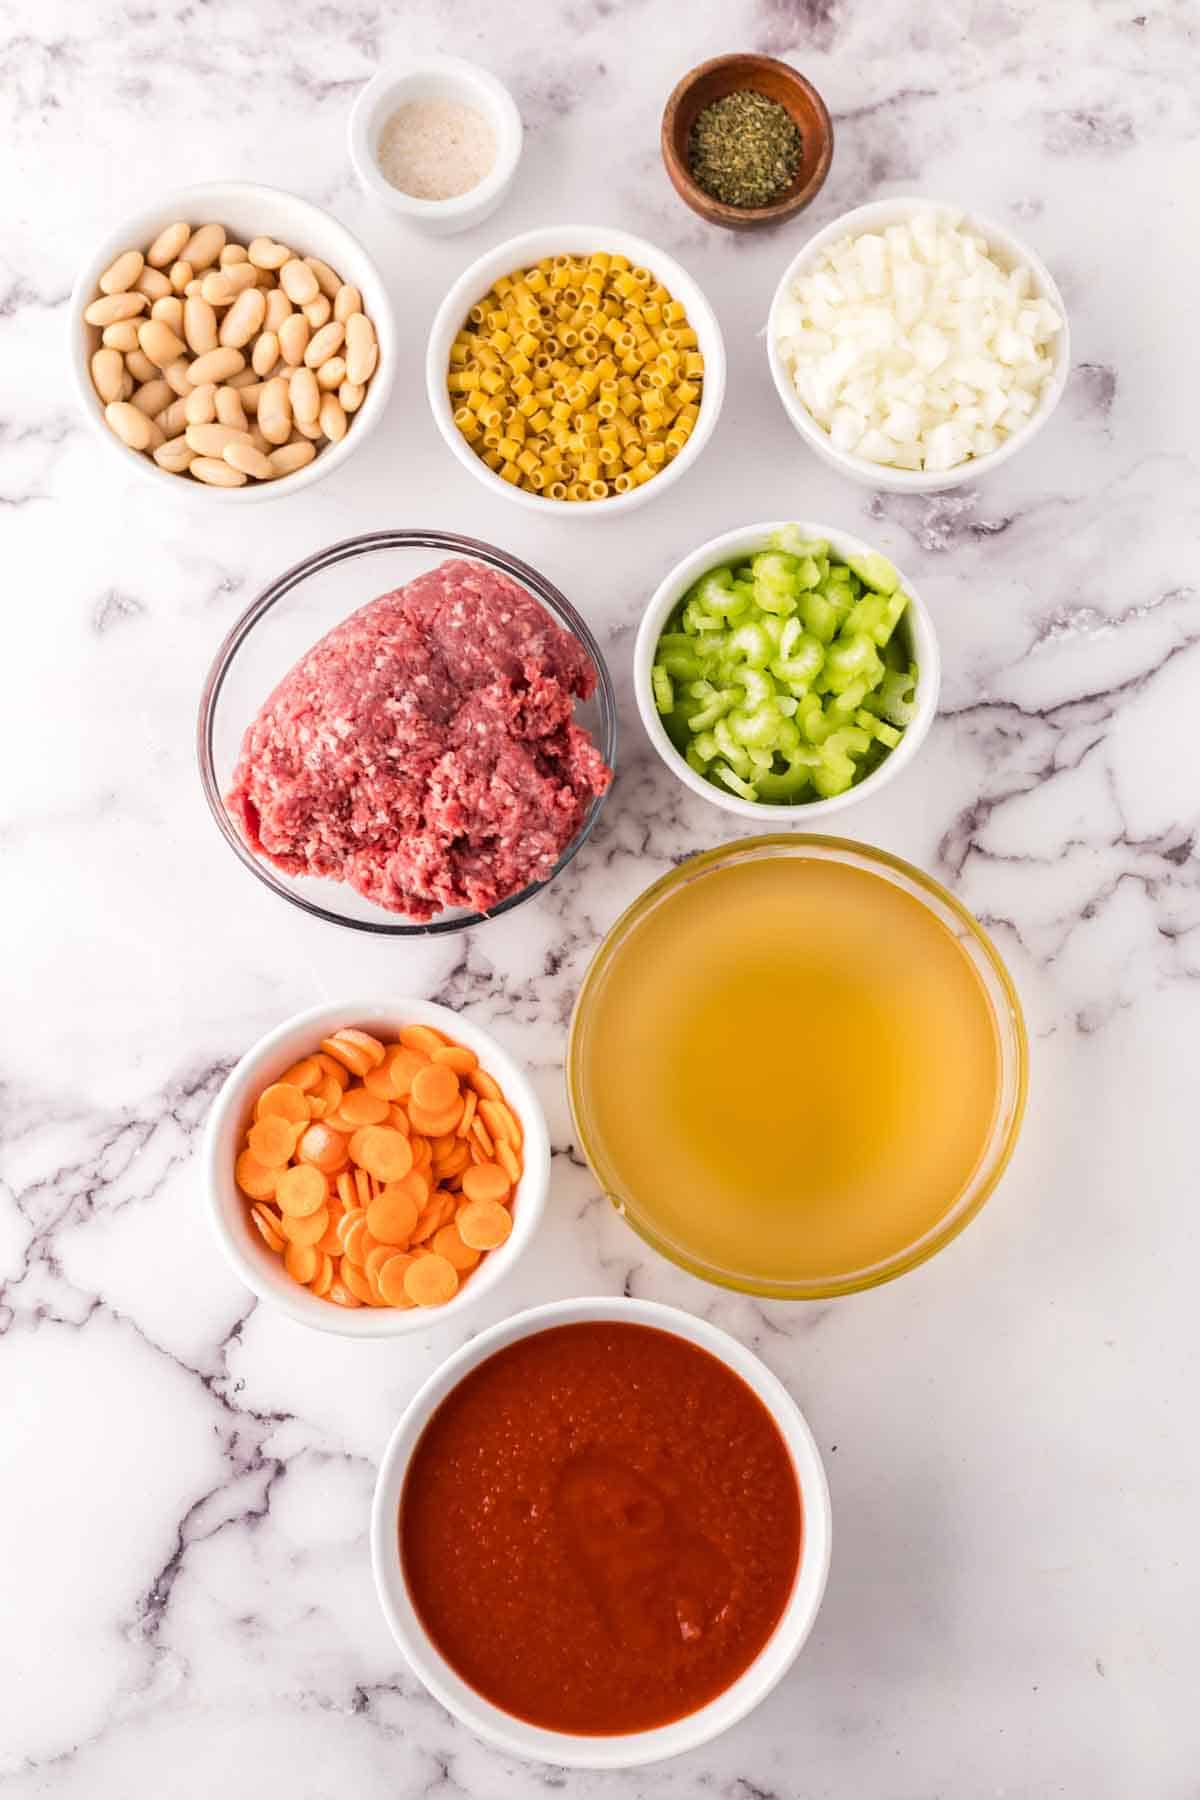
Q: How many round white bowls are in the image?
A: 7